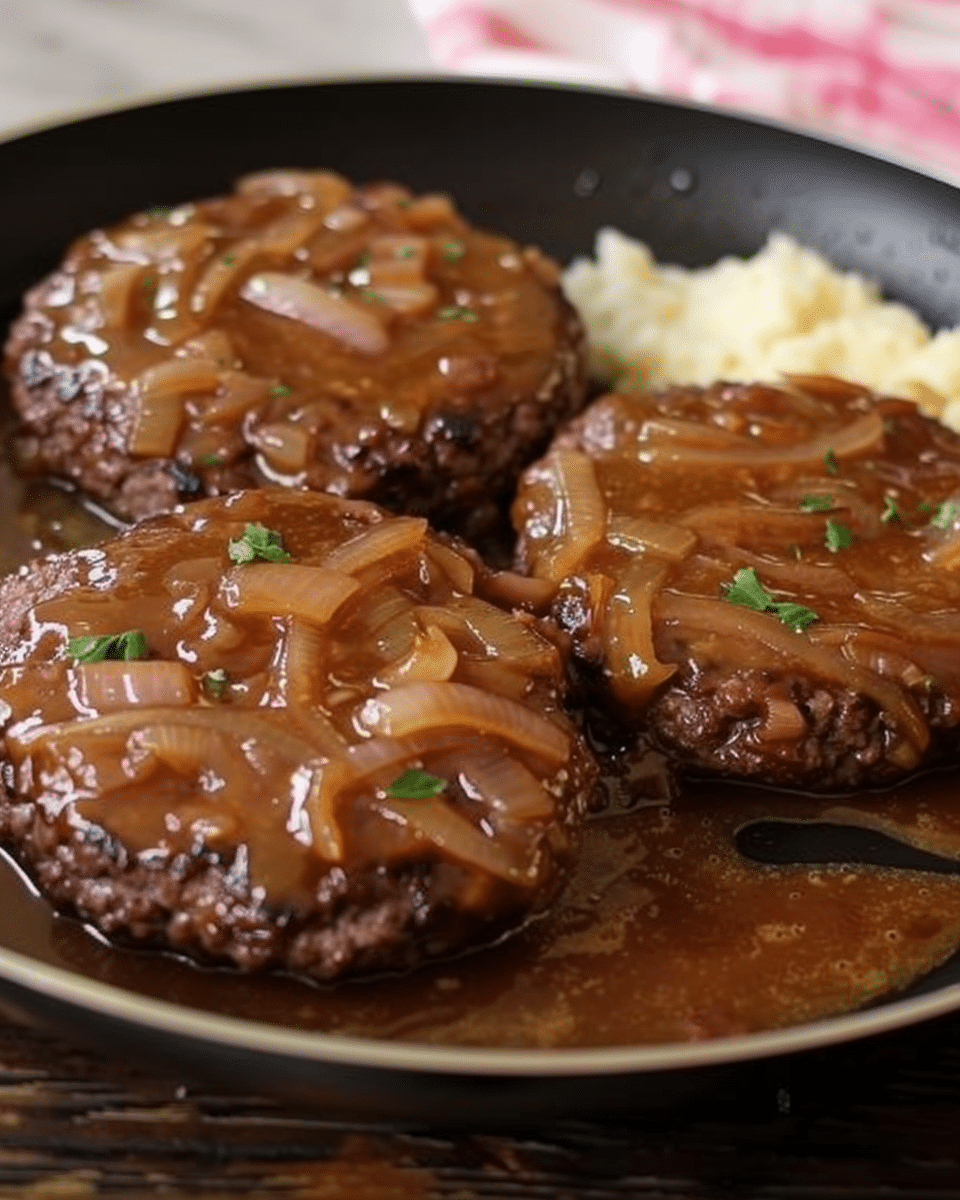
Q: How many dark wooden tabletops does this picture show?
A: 1